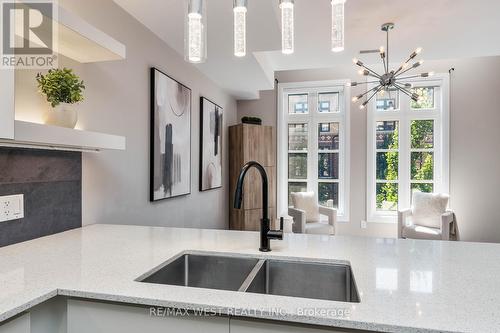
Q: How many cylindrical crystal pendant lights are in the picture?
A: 4